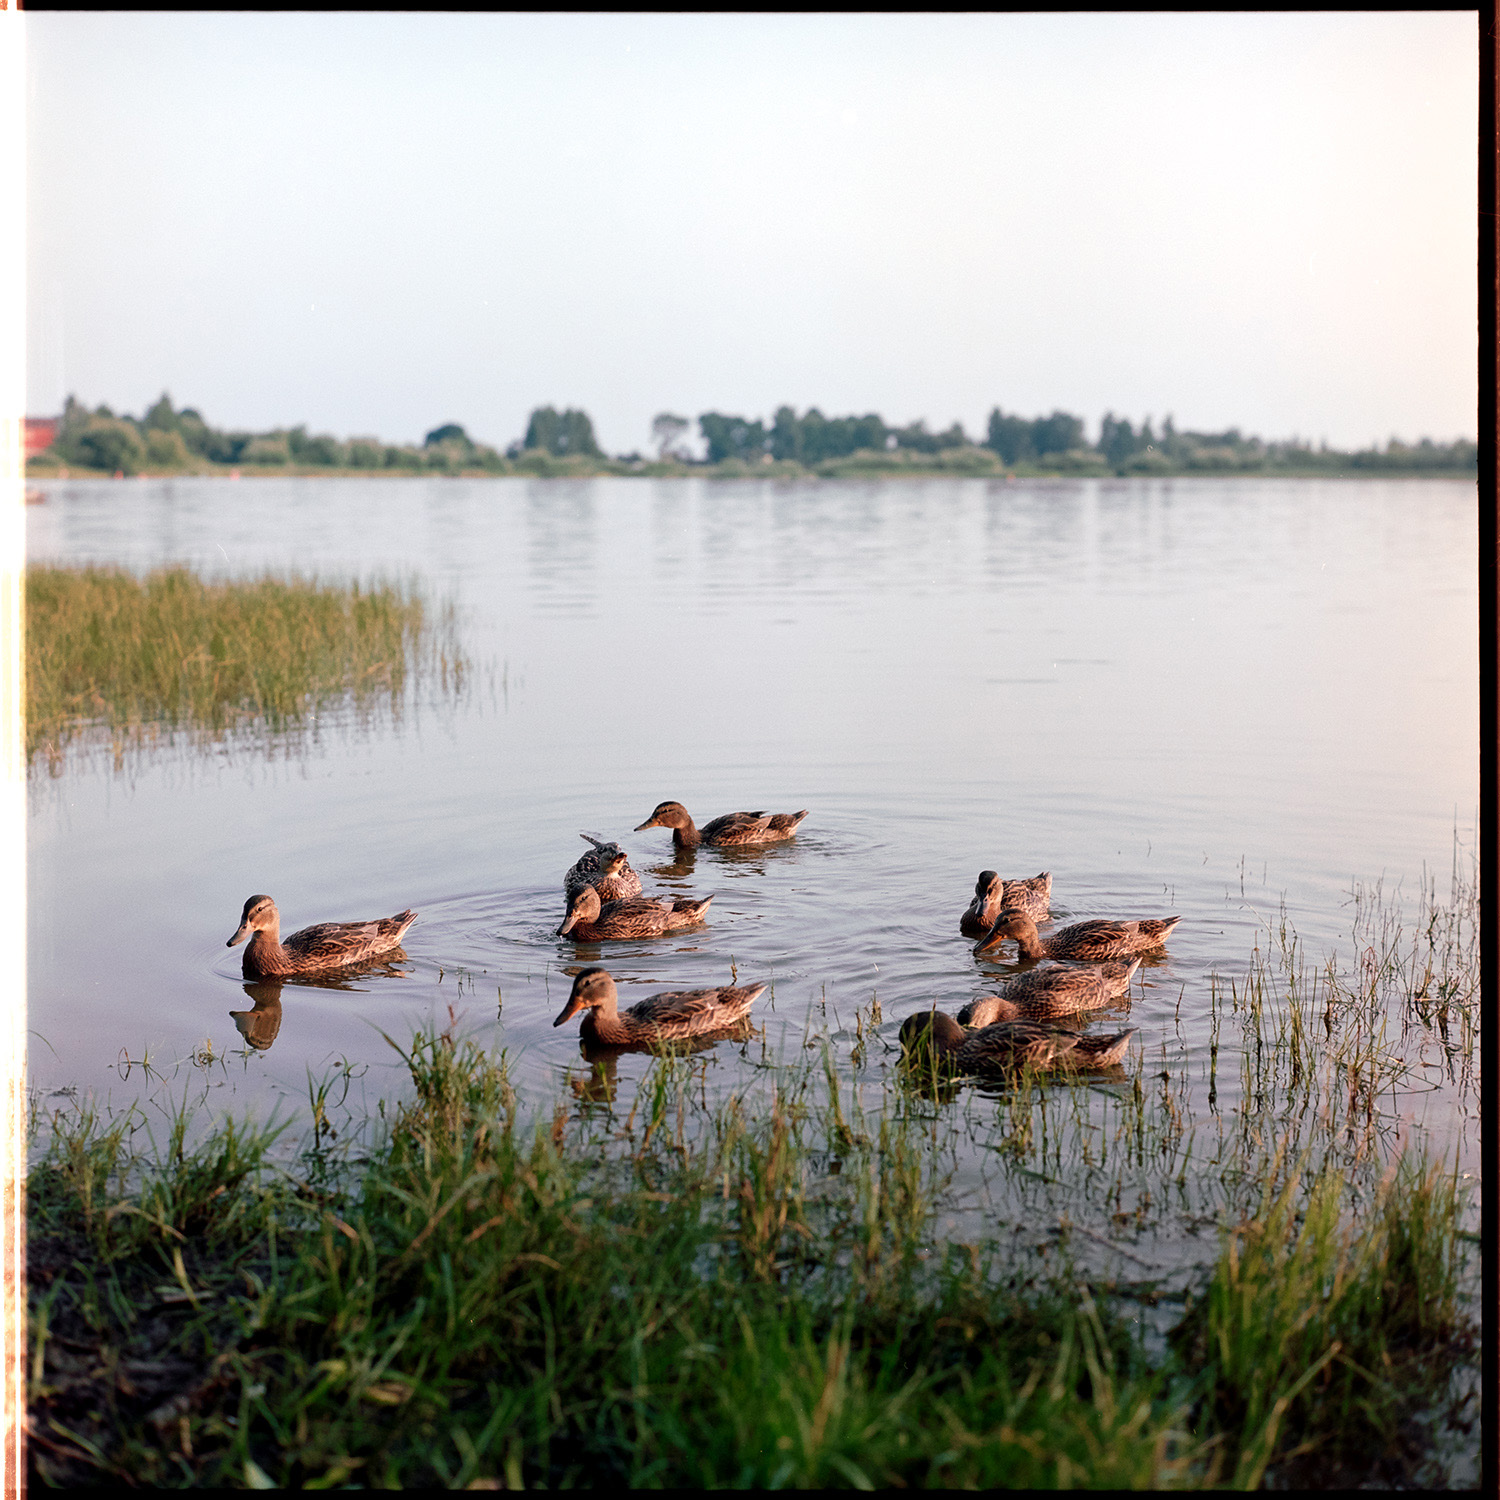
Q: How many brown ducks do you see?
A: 9